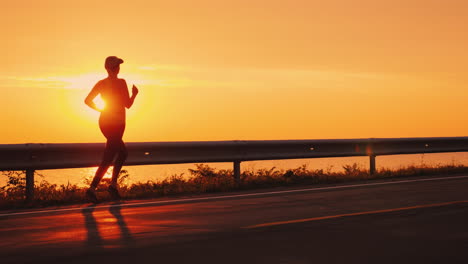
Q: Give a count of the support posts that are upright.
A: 3